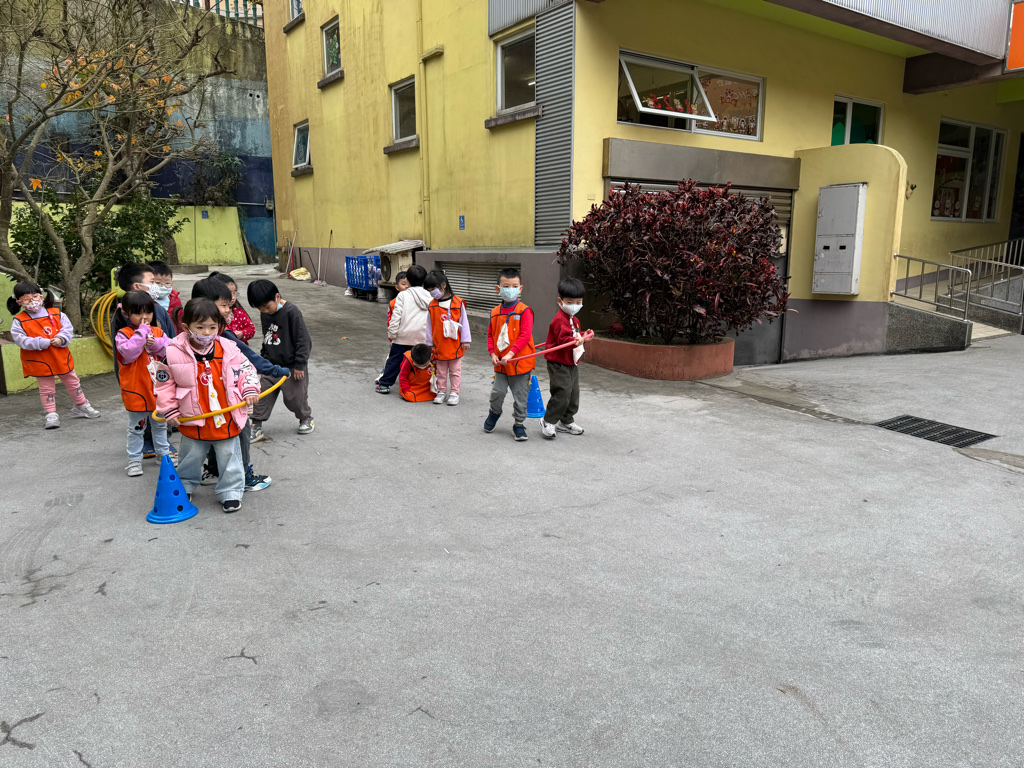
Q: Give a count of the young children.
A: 14